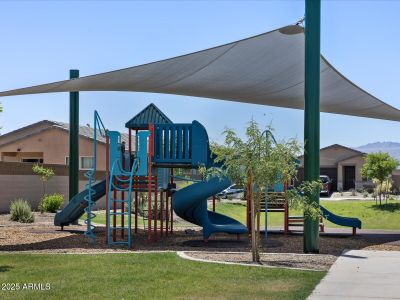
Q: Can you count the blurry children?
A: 0